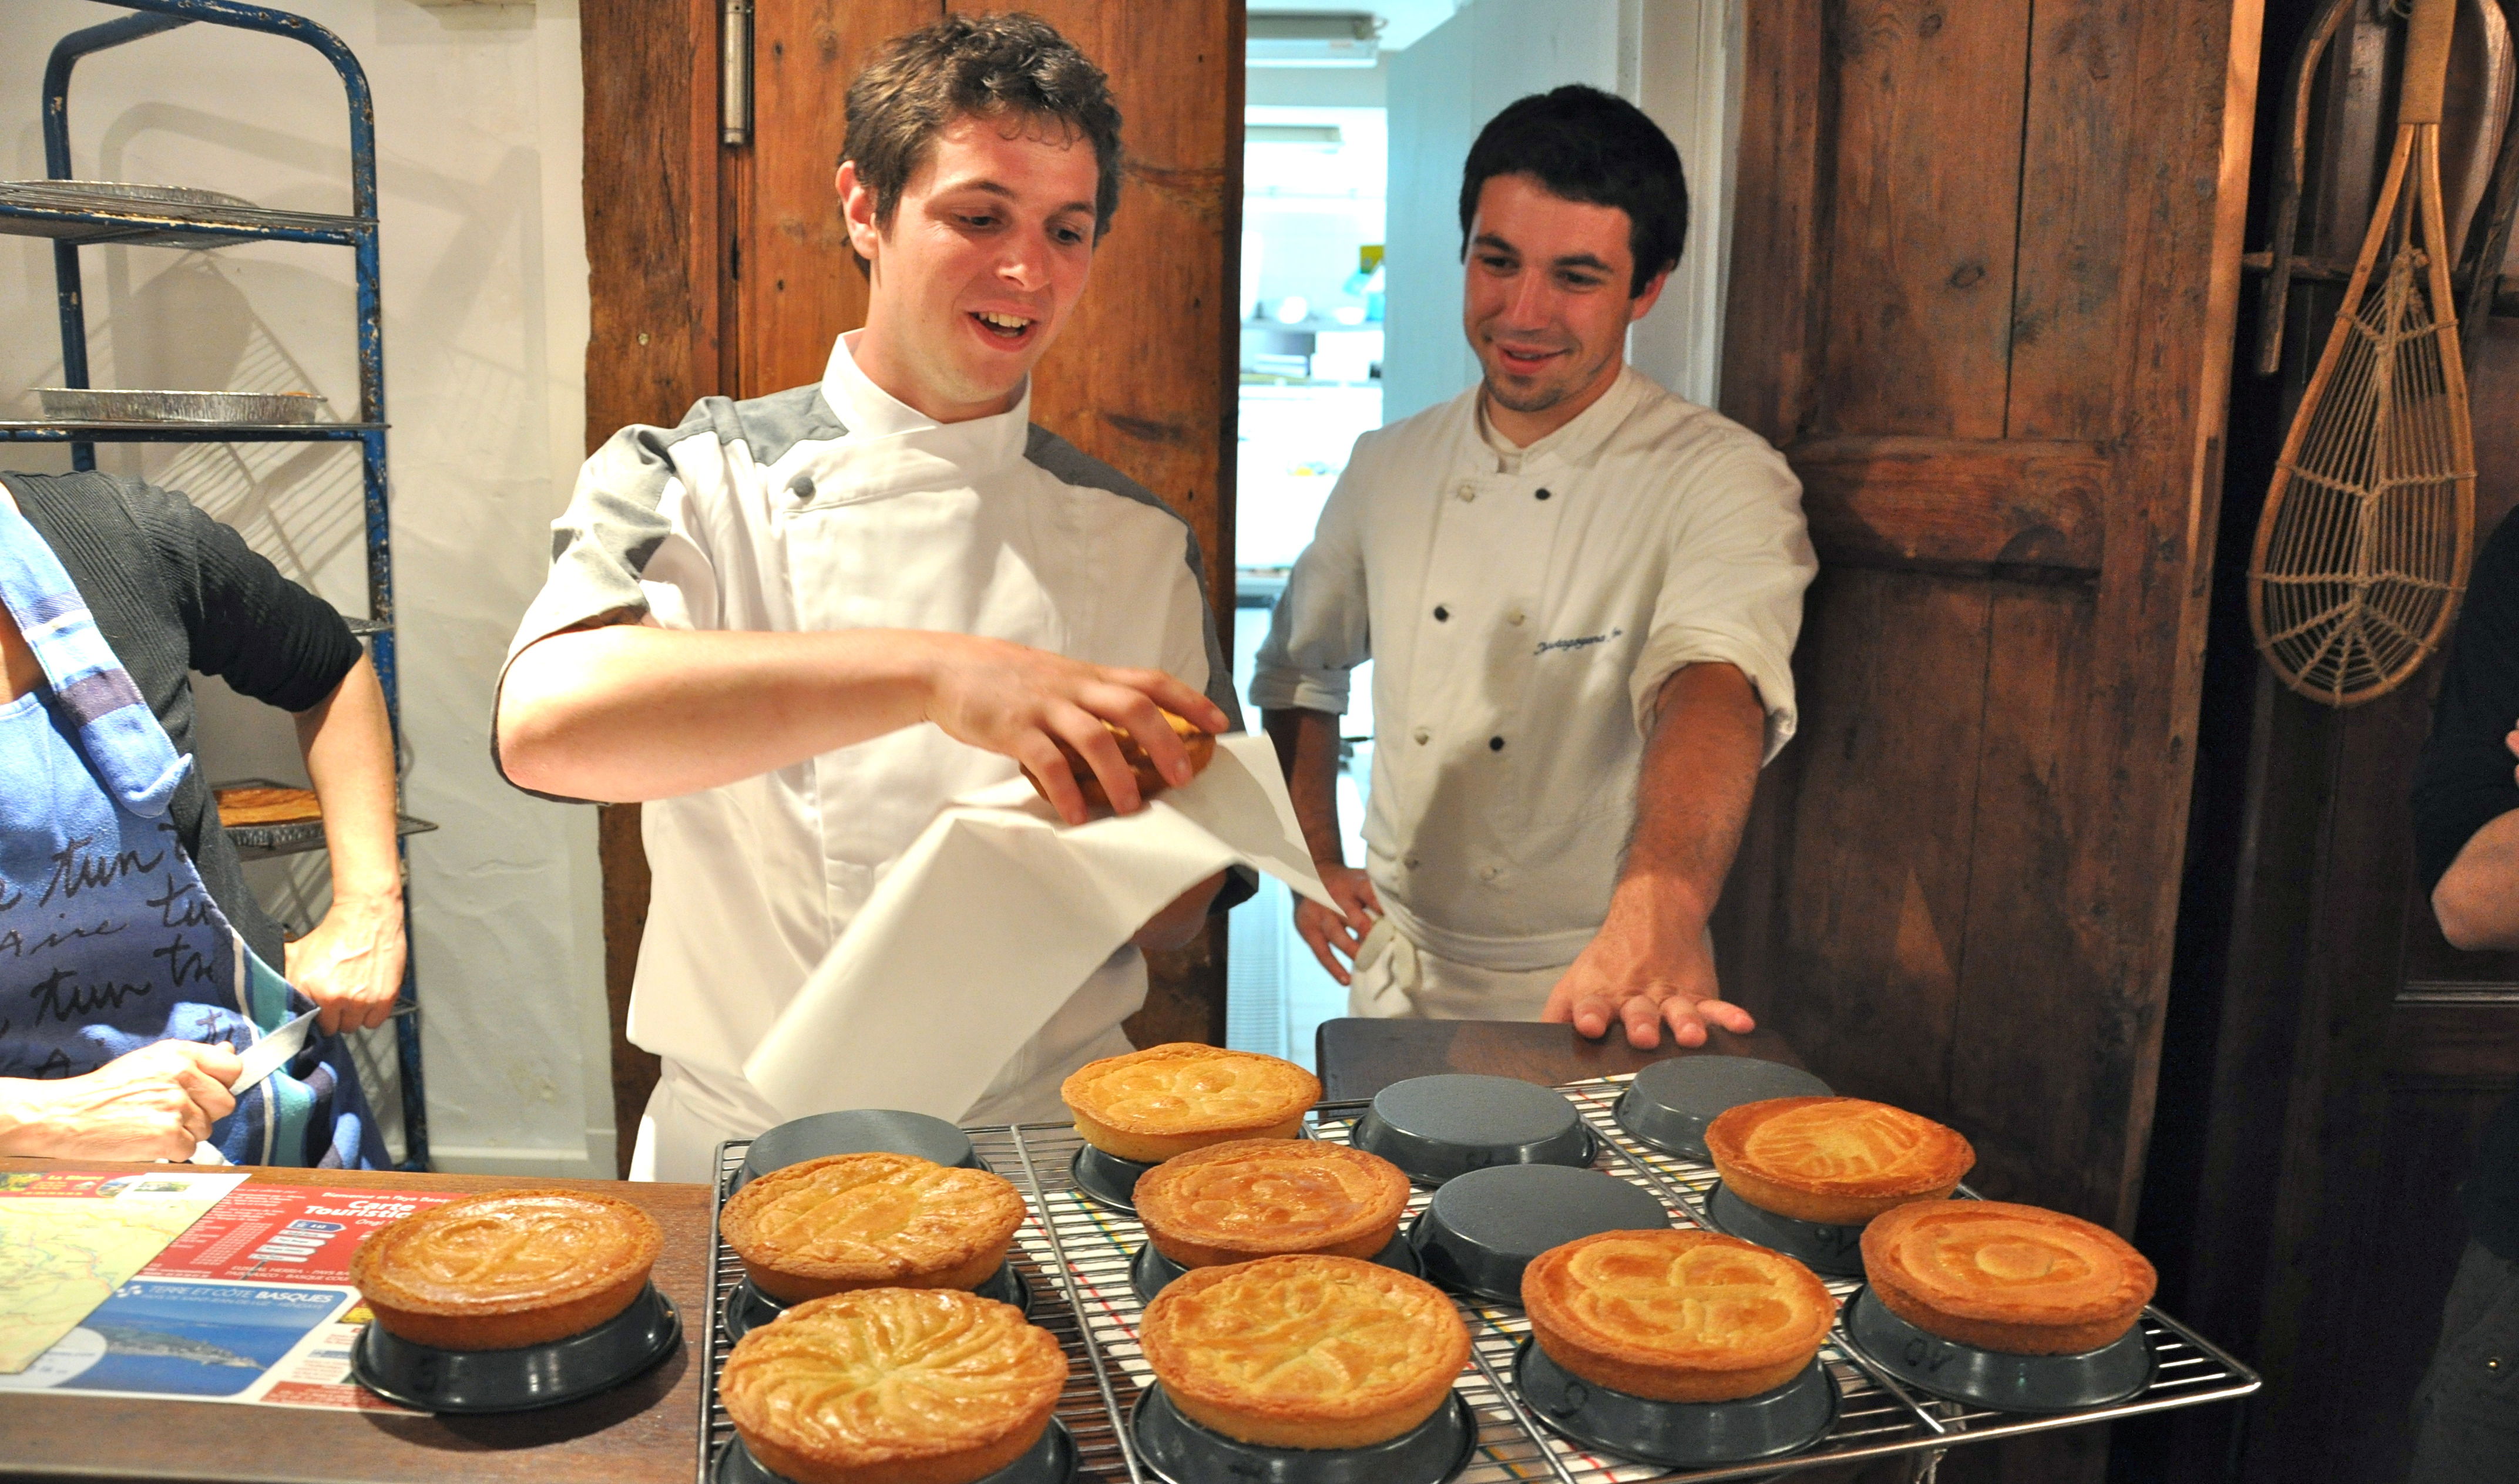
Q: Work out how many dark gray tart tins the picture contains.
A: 13